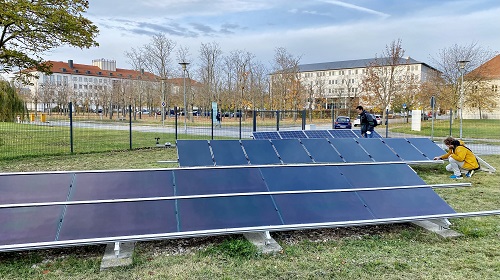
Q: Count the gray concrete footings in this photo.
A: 3